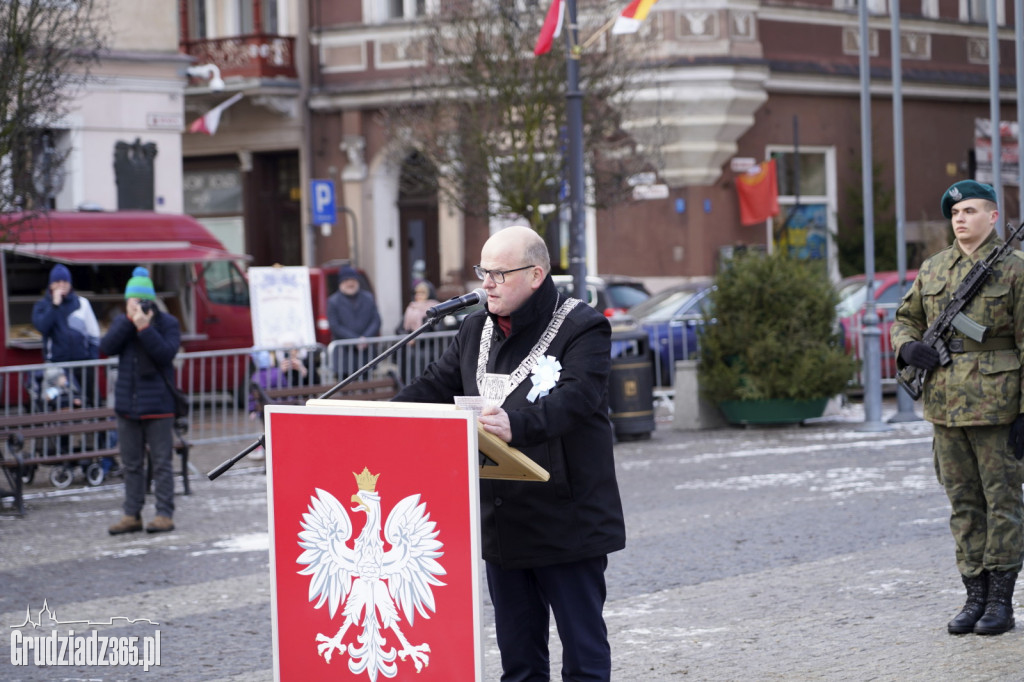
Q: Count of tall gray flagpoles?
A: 4